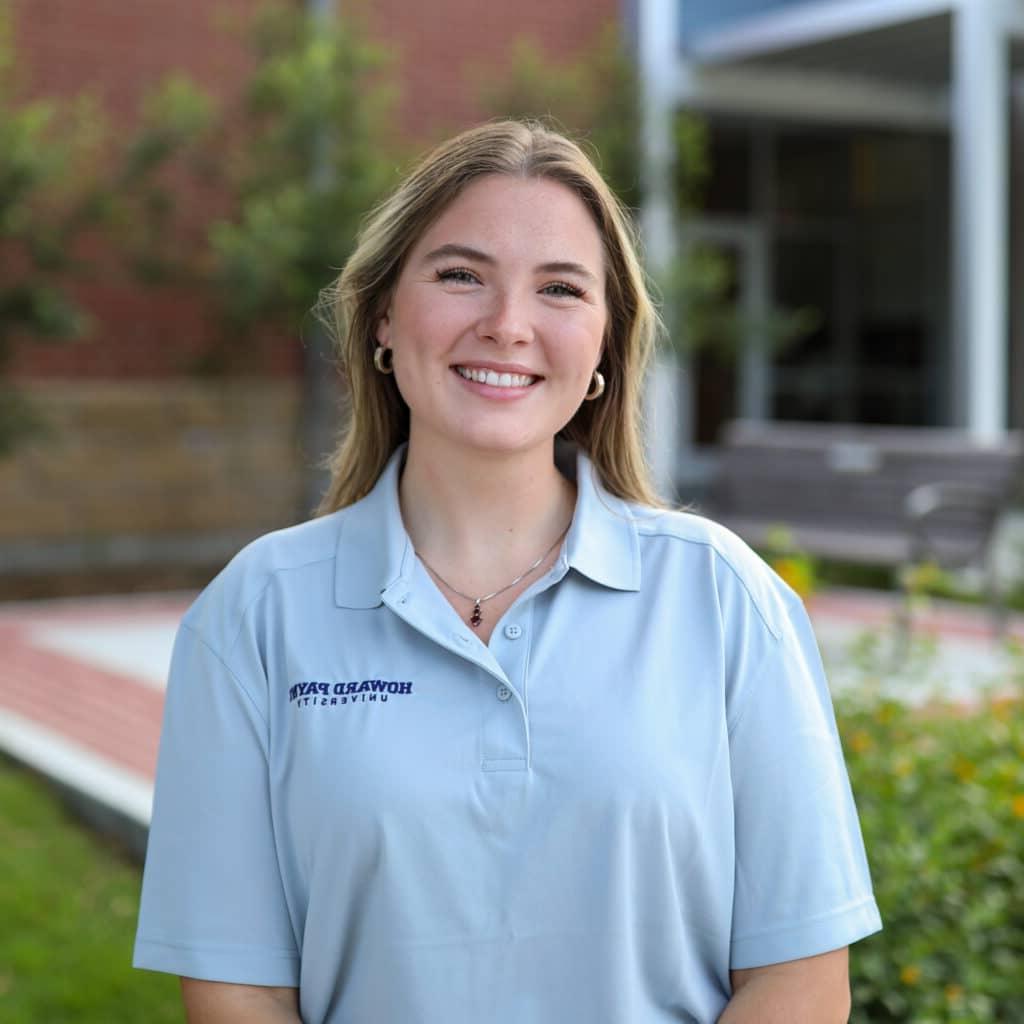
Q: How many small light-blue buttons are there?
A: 2